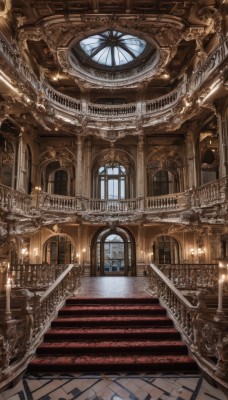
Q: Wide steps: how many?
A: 6